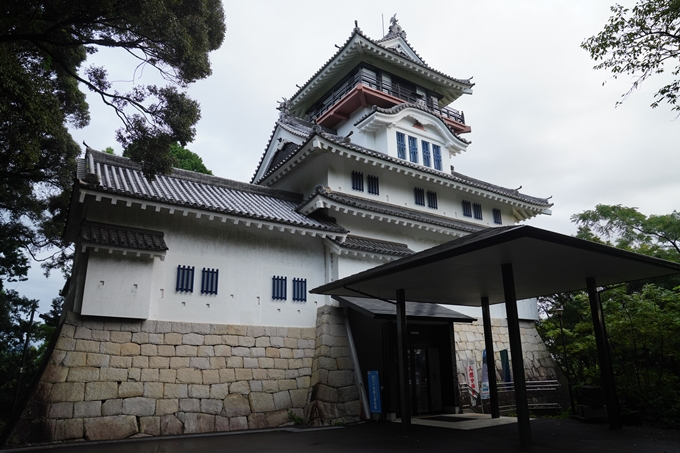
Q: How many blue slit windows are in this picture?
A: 15